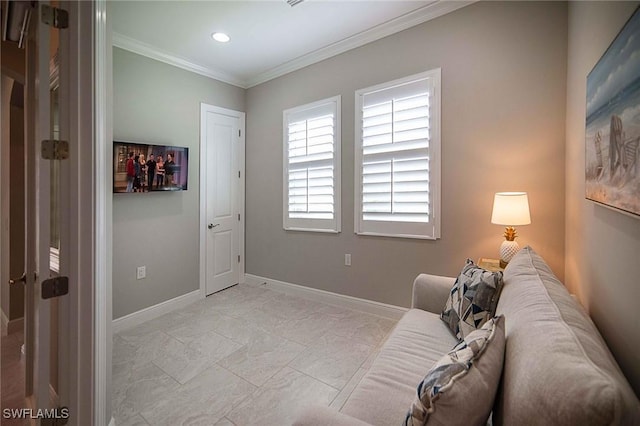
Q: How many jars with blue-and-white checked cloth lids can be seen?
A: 0